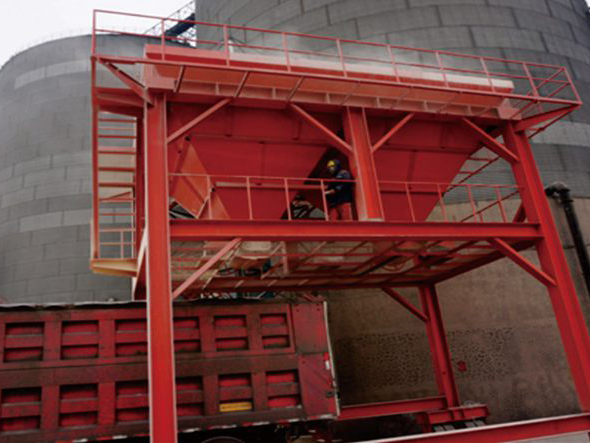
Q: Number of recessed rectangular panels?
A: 12